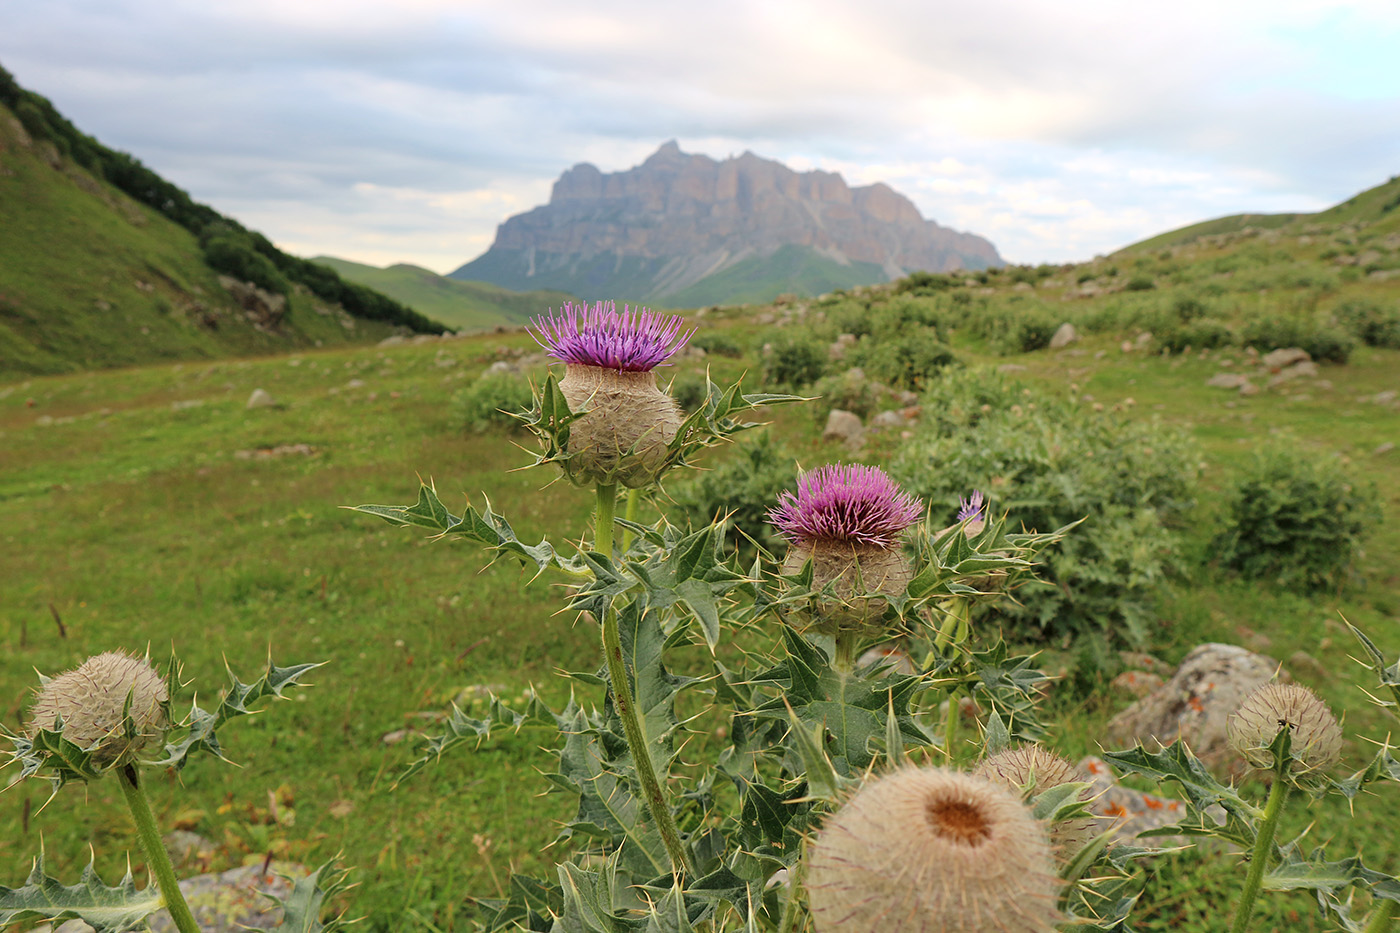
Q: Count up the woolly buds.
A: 4